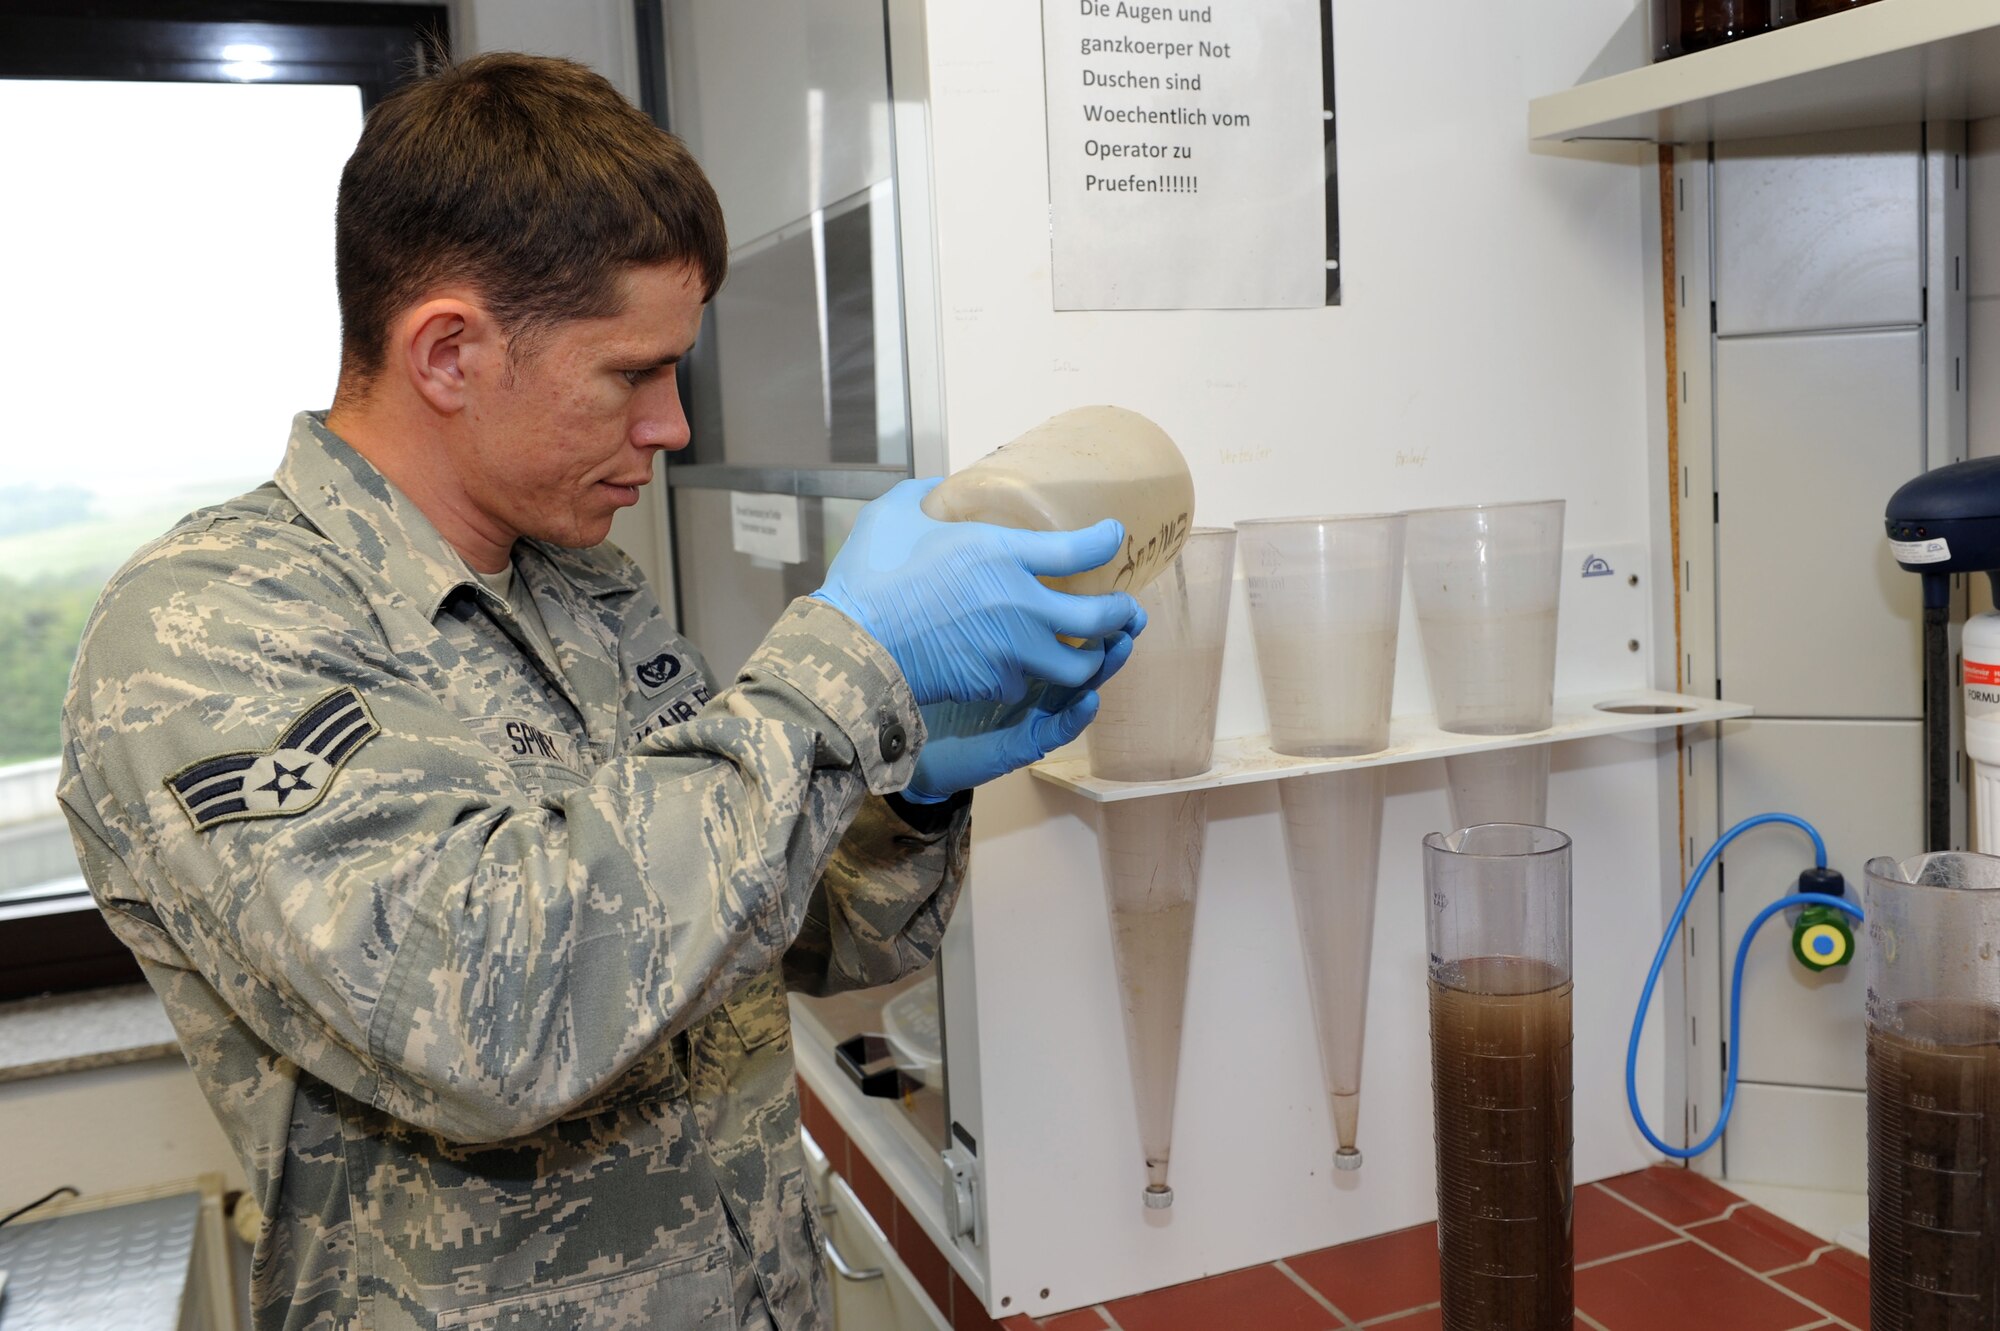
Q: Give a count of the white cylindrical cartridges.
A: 1